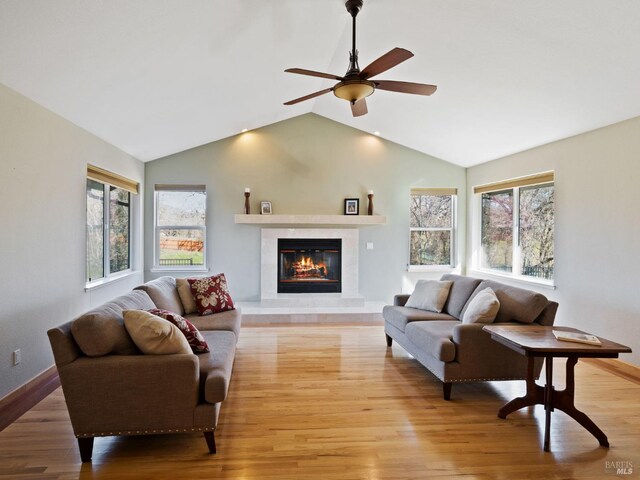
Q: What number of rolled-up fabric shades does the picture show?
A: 4